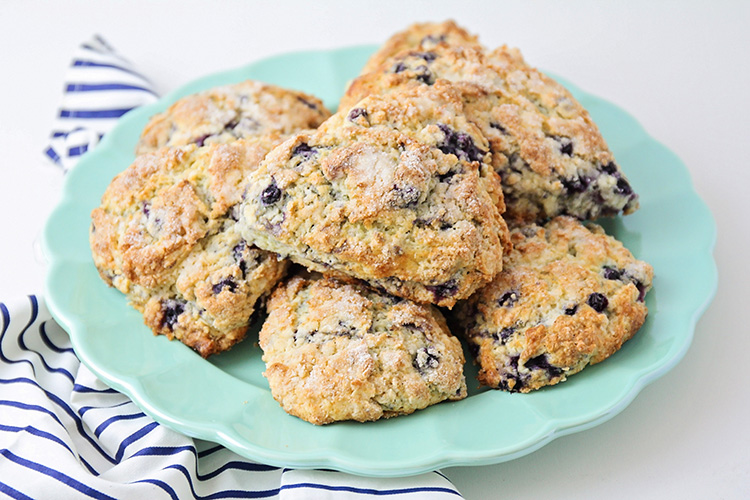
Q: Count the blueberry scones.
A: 7